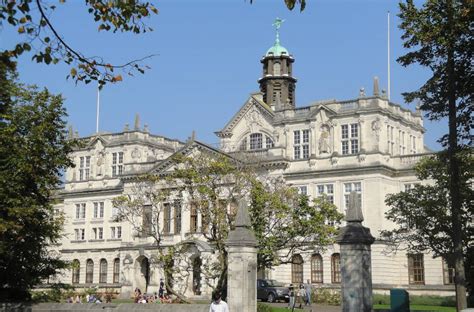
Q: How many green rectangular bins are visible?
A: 1